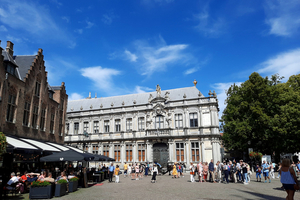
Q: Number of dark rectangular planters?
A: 3